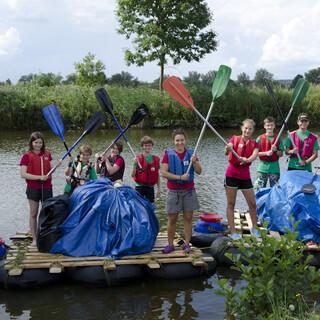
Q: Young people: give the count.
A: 8